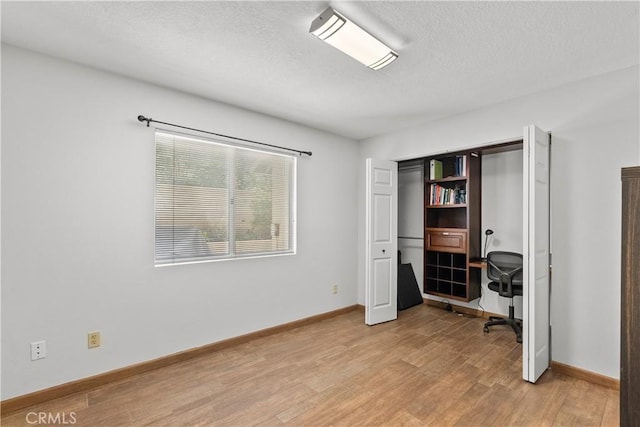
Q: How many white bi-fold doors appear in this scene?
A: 2